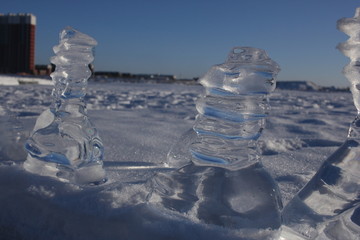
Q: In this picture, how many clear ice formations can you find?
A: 3